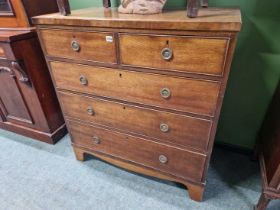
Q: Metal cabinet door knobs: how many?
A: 8